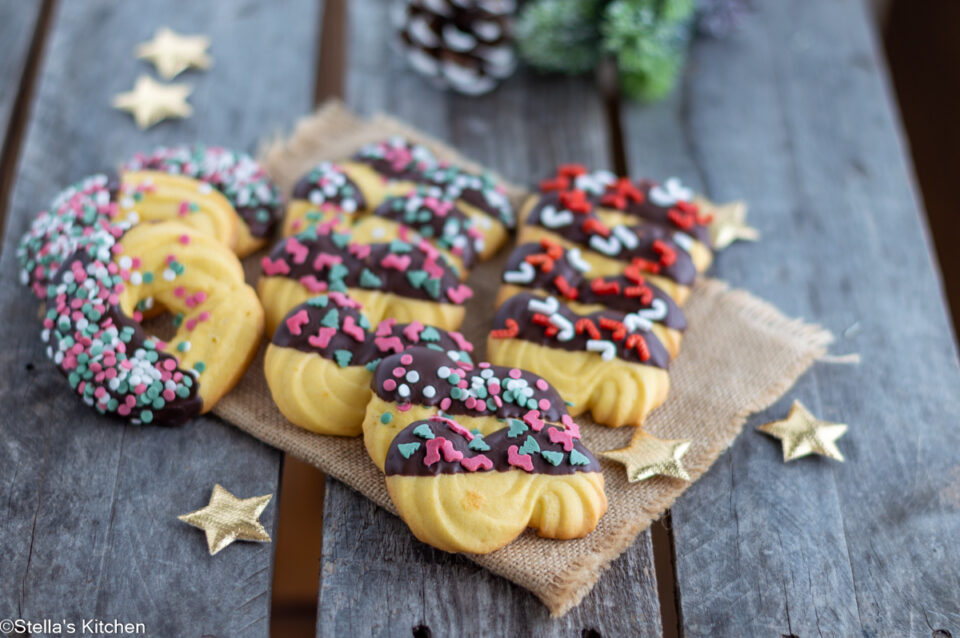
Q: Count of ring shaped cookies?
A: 3